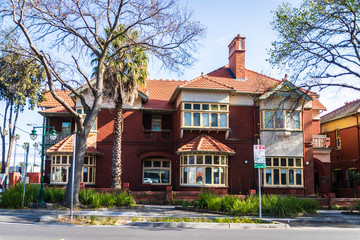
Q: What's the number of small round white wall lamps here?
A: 2